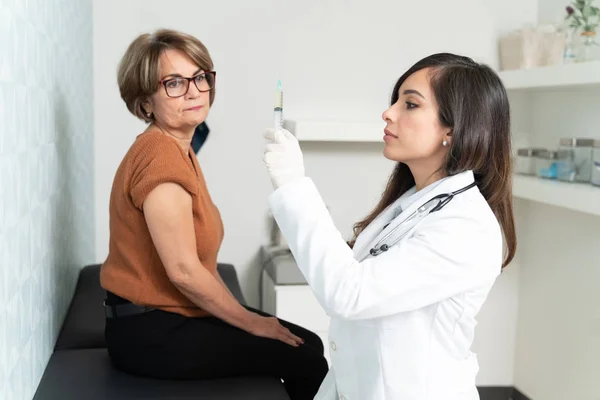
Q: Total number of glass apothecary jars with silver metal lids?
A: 4